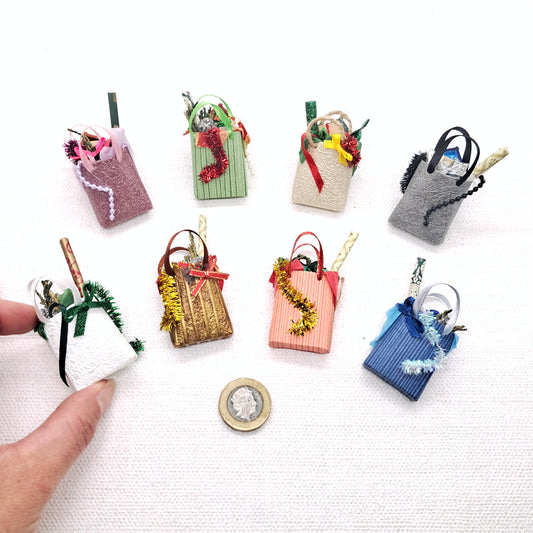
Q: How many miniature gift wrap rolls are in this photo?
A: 8